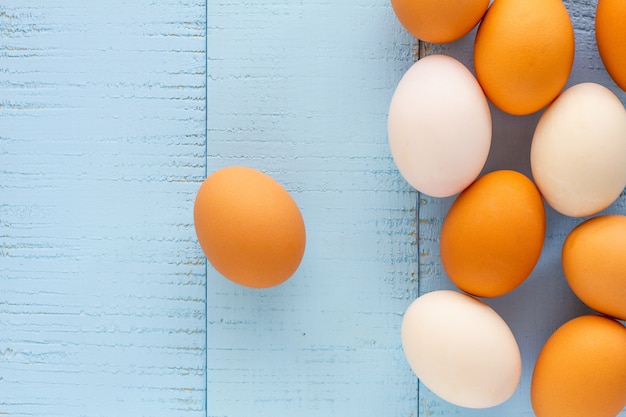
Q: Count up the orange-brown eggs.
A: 7